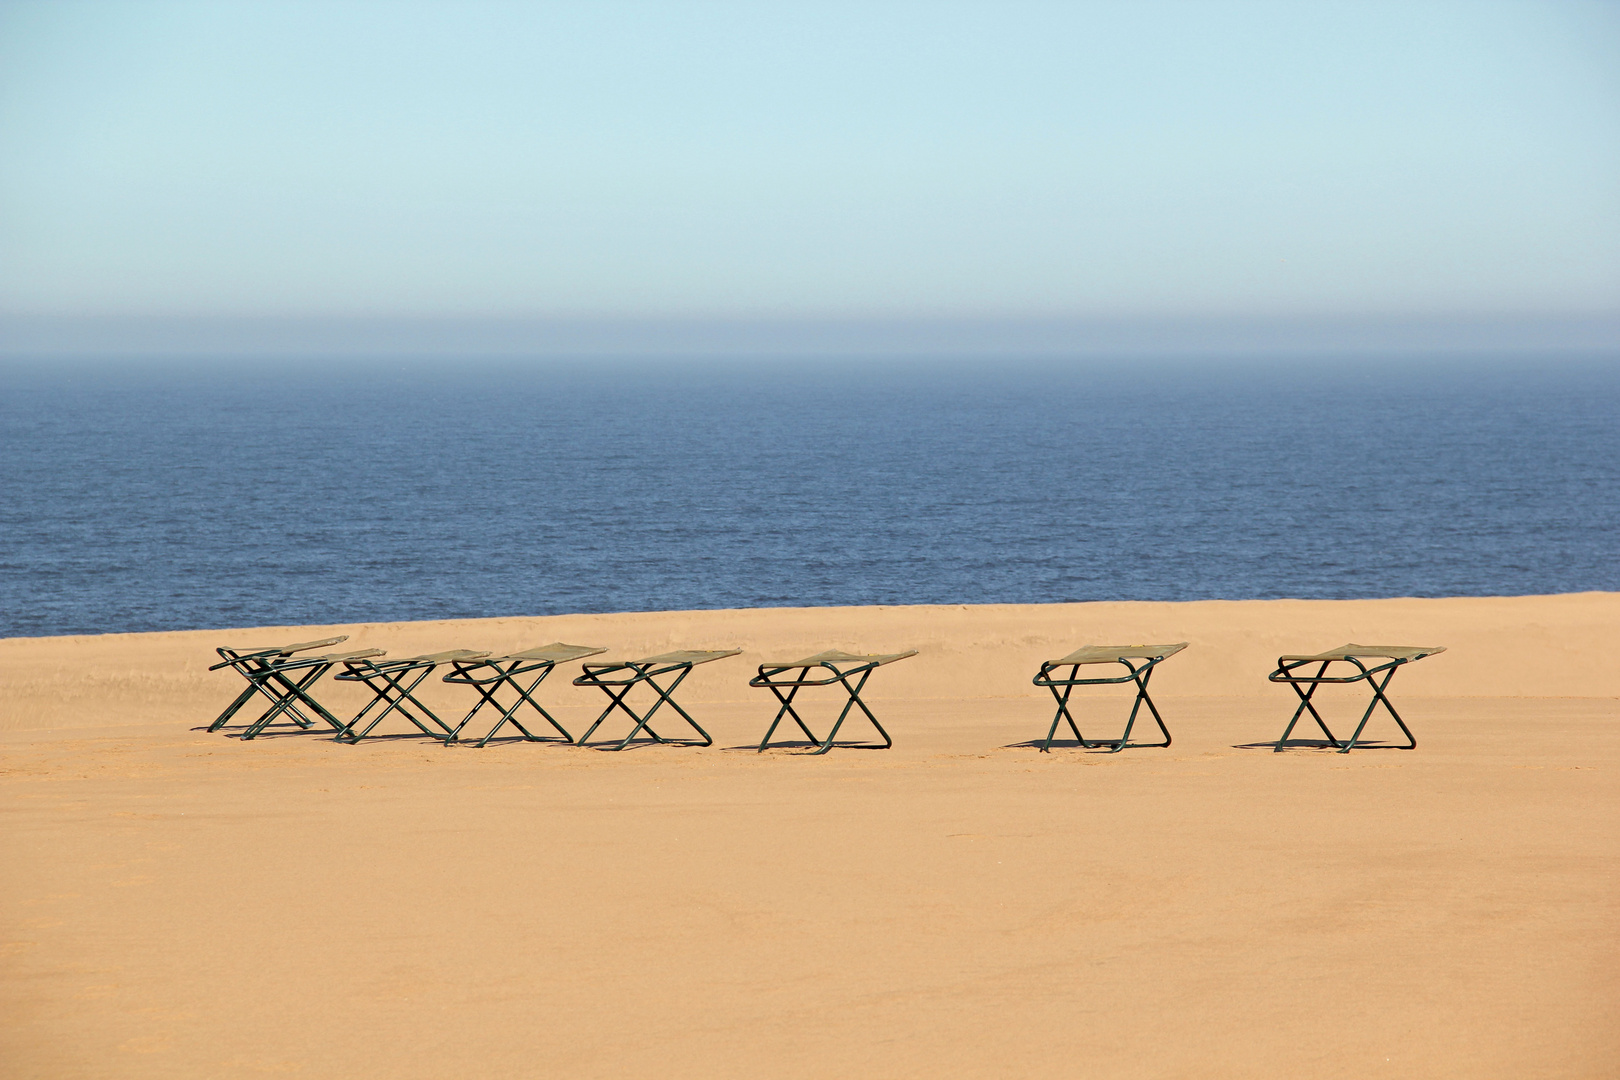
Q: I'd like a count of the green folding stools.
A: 8